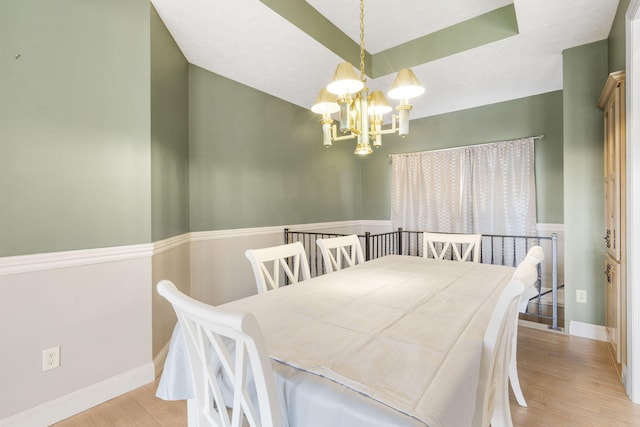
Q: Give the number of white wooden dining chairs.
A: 6